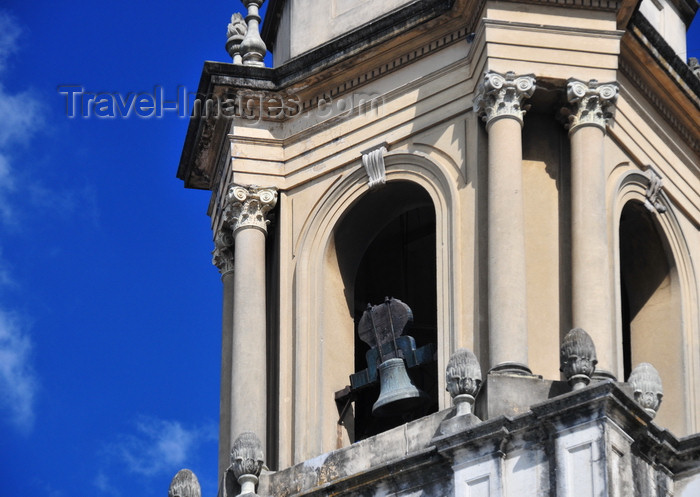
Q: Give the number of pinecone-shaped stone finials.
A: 5